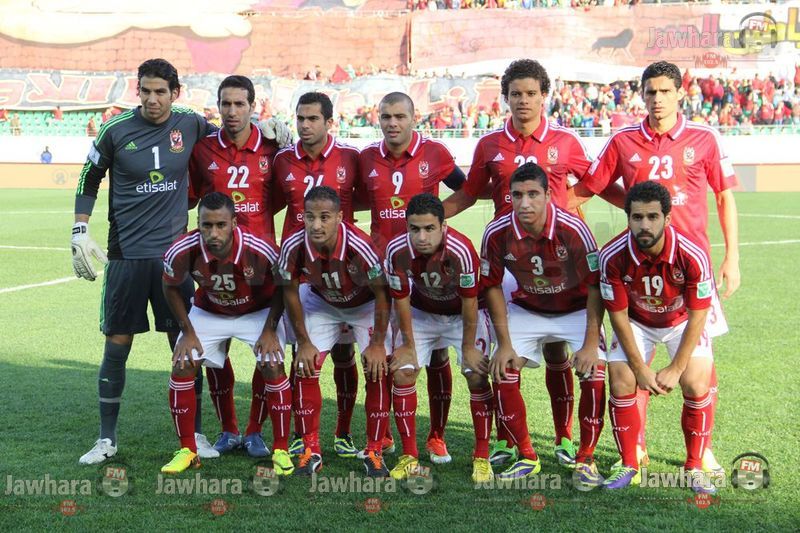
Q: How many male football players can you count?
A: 11